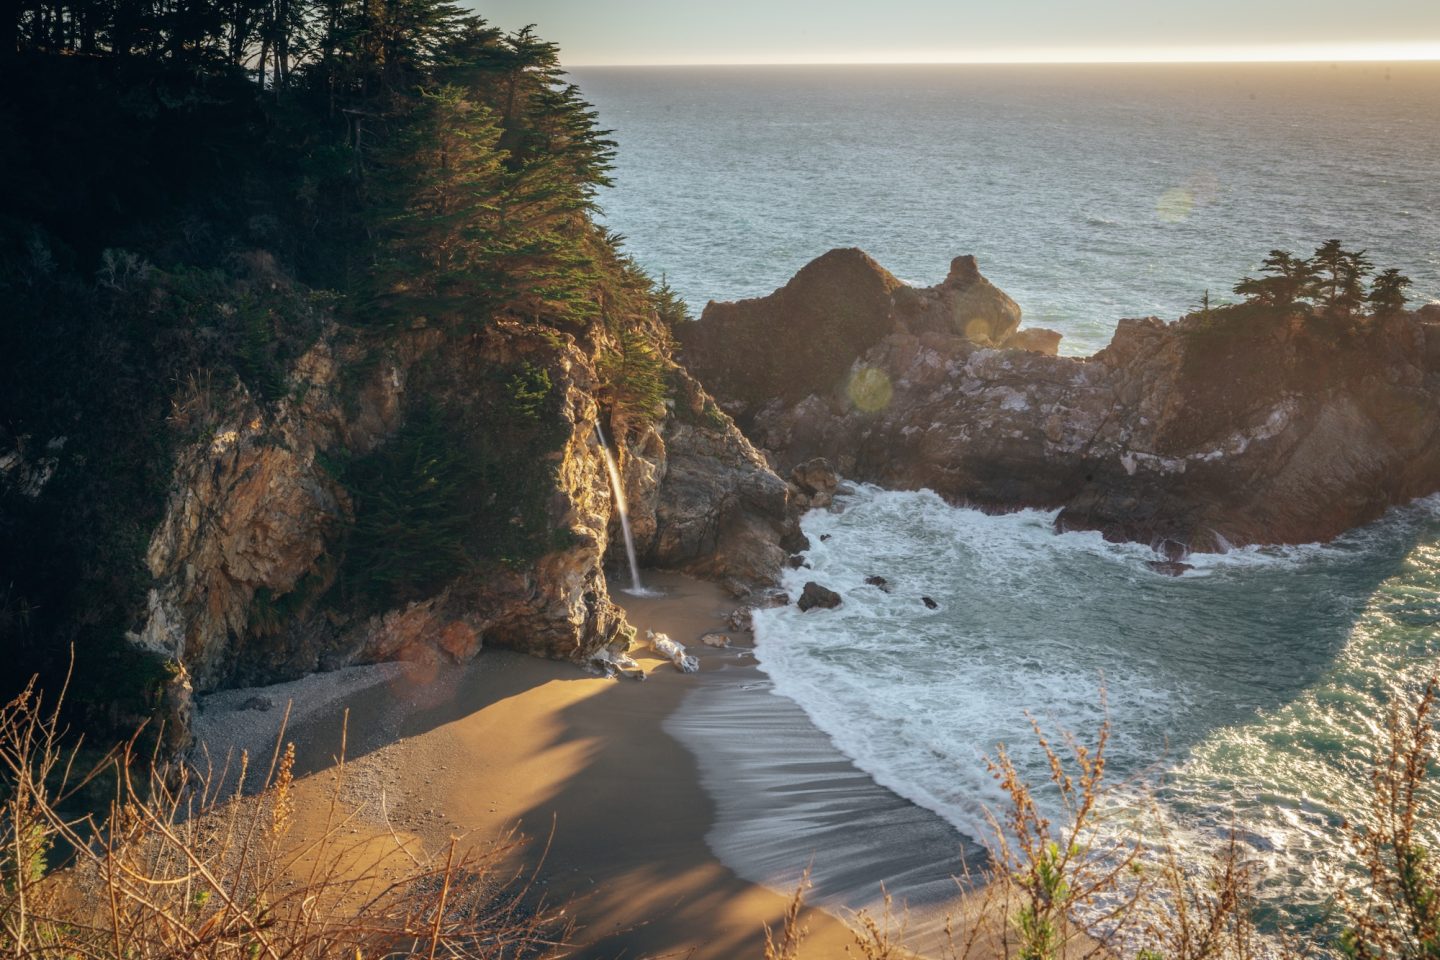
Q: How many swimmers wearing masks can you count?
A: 0